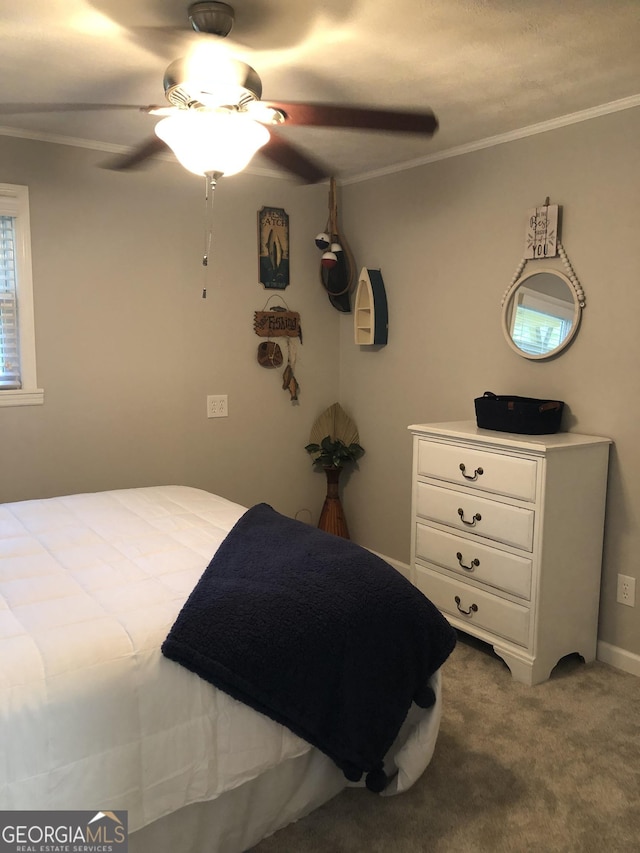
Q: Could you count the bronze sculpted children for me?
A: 0